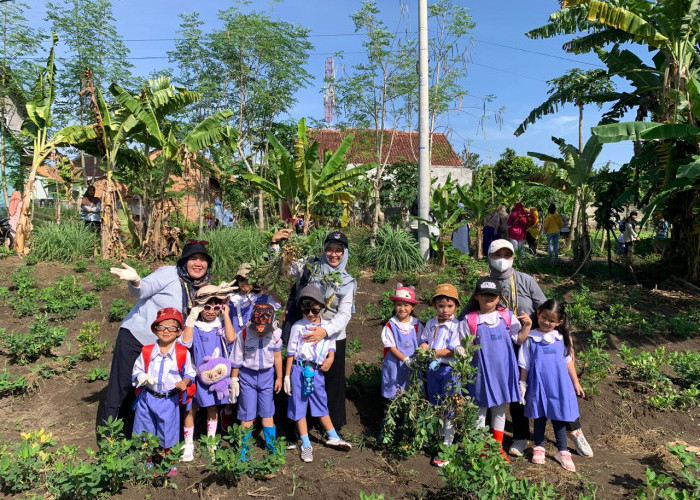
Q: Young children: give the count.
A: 9